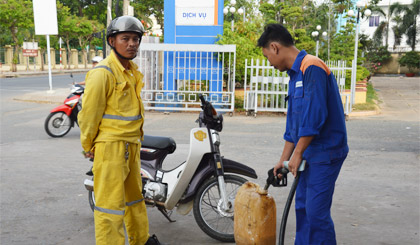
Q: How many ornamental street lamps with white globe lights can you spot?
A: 3